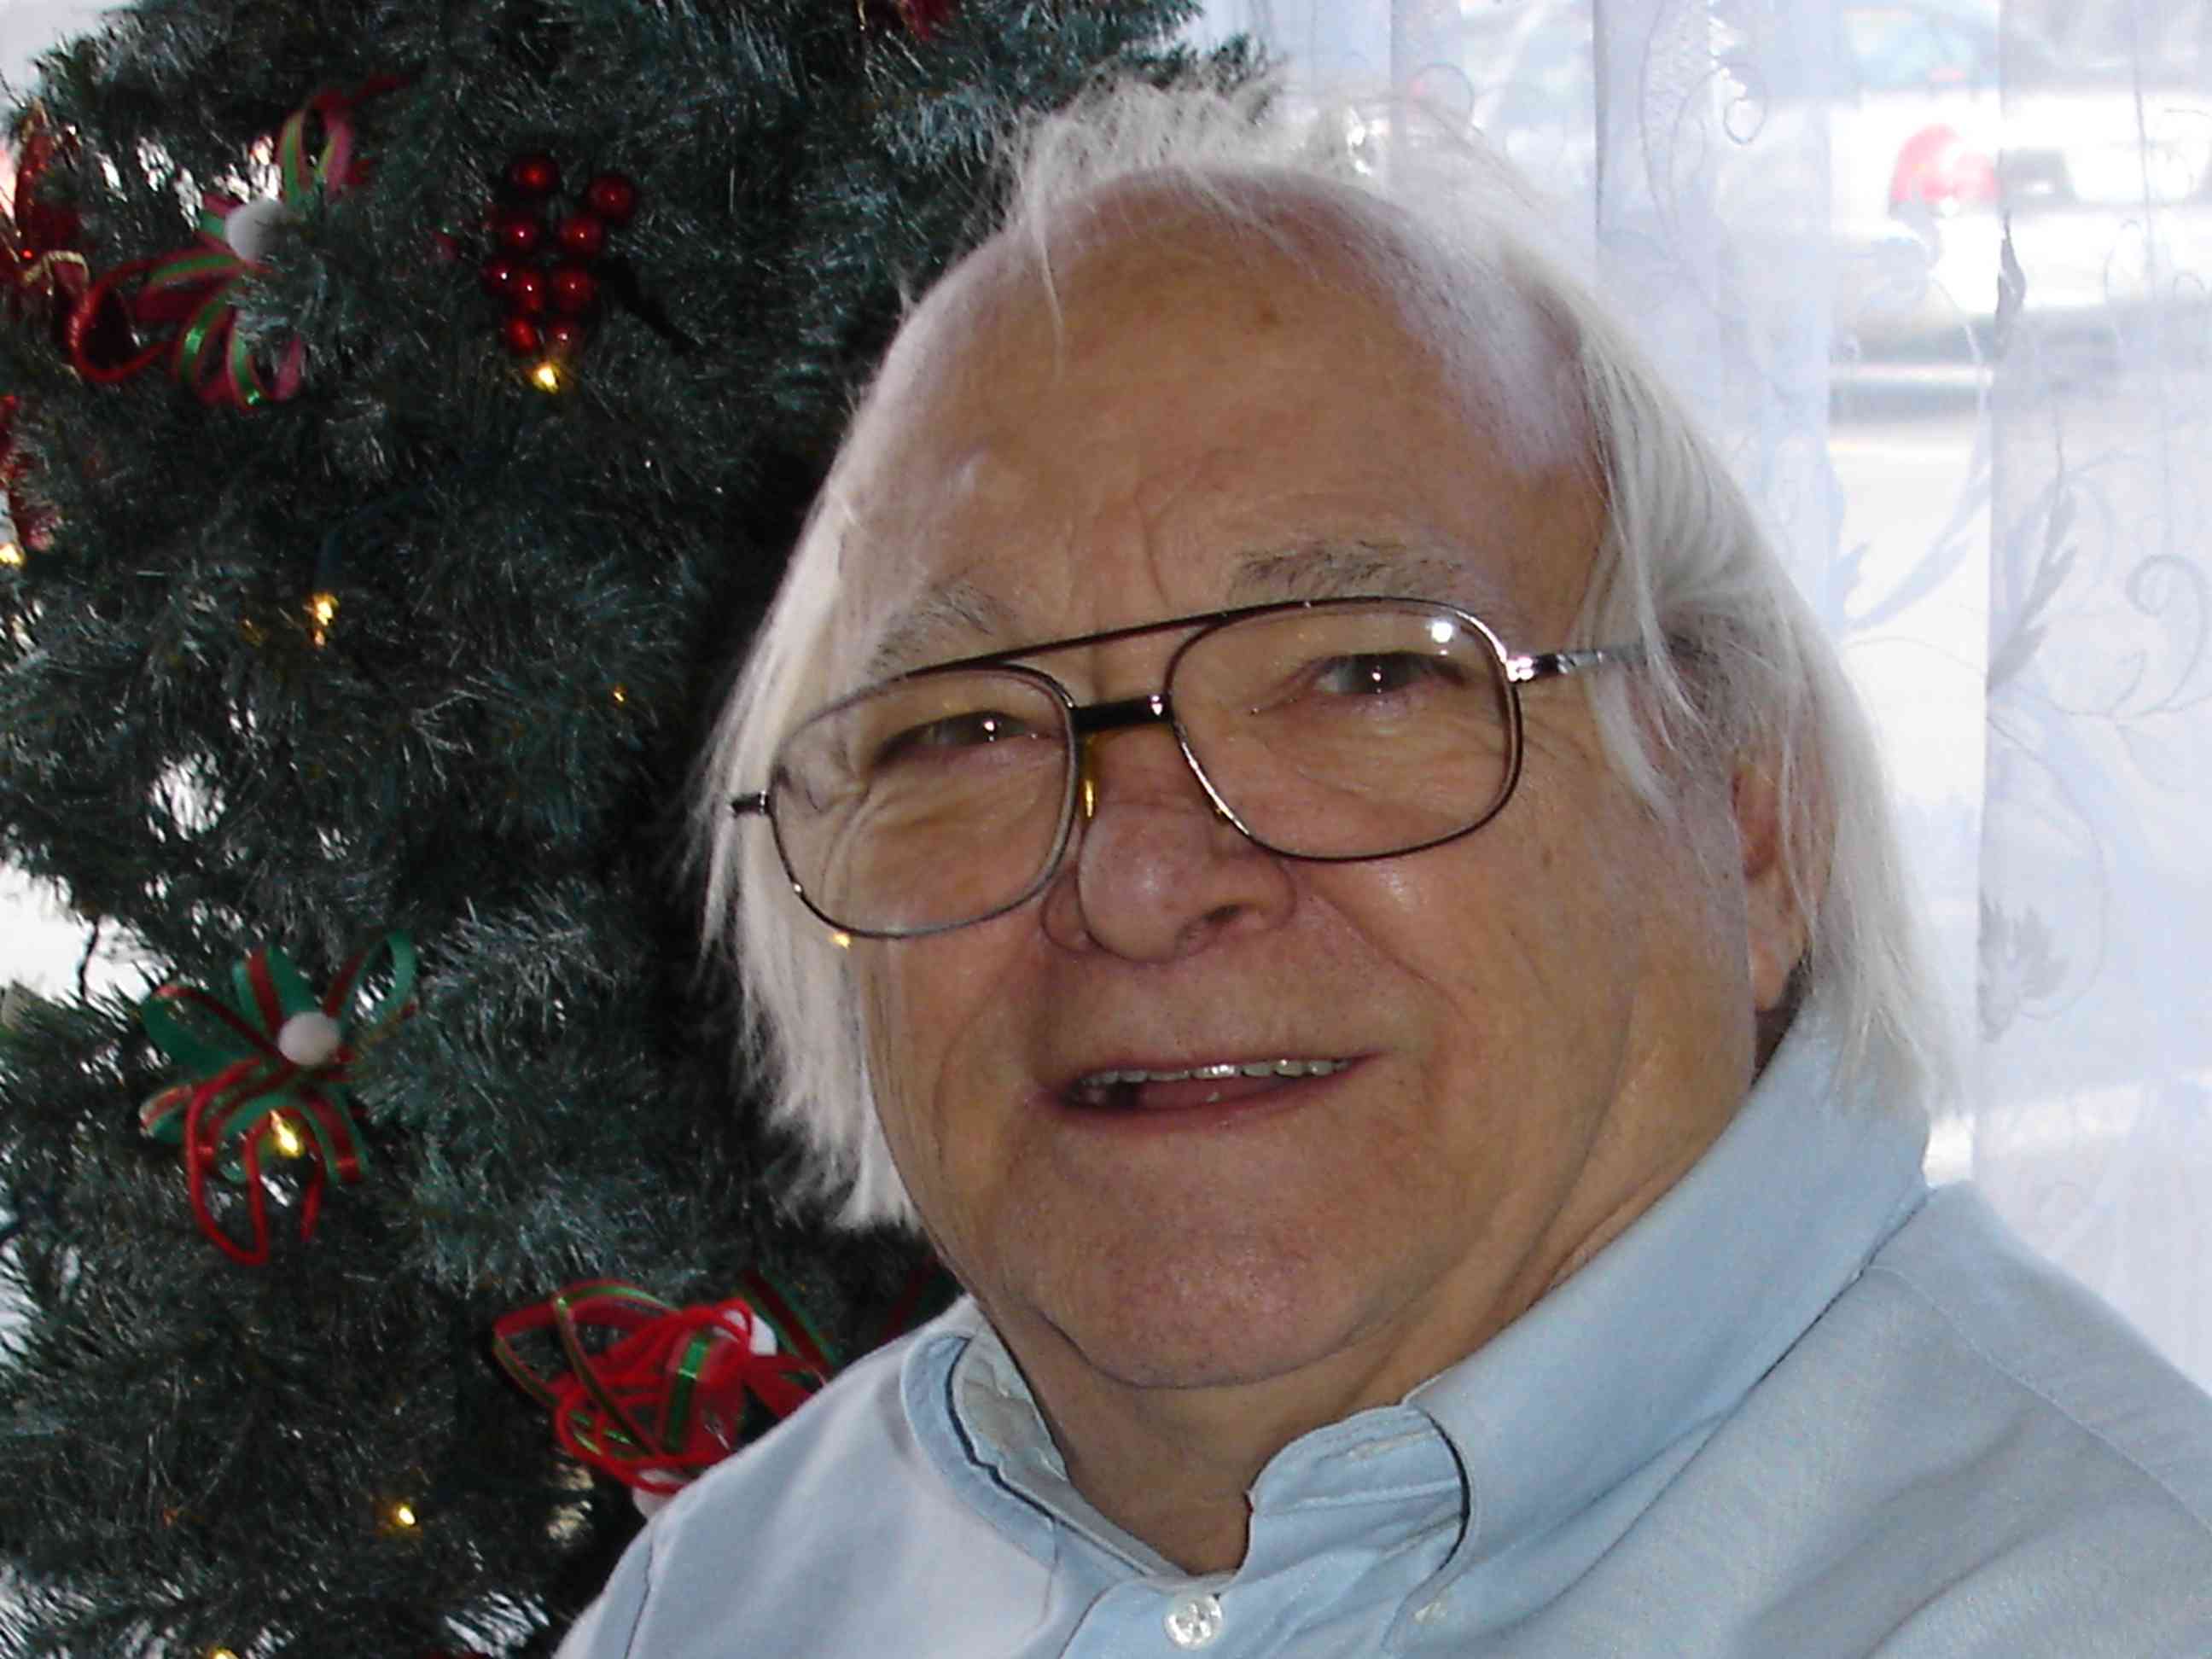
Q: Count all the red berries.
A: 9